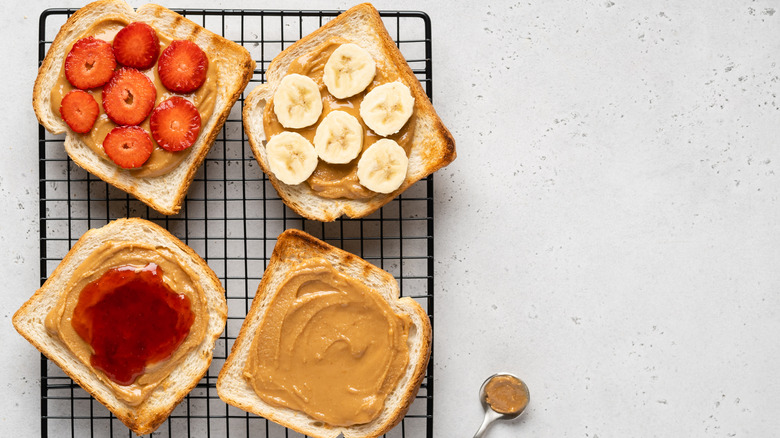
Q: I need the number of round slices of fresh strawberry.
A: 7